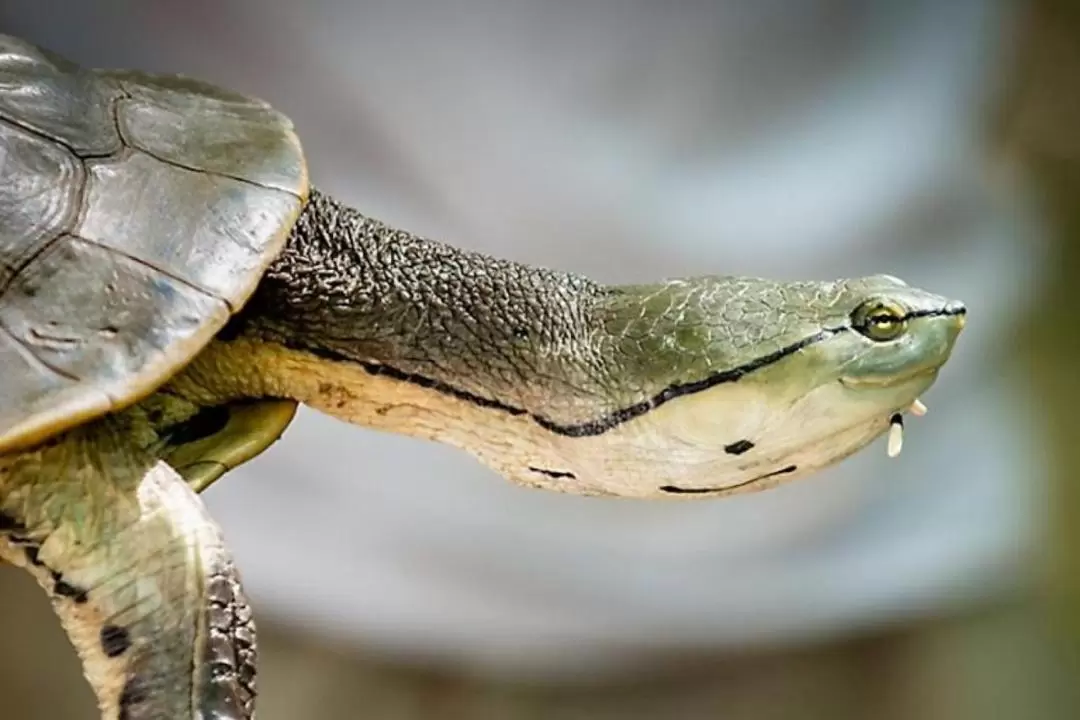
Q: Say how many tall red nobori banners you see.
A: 0